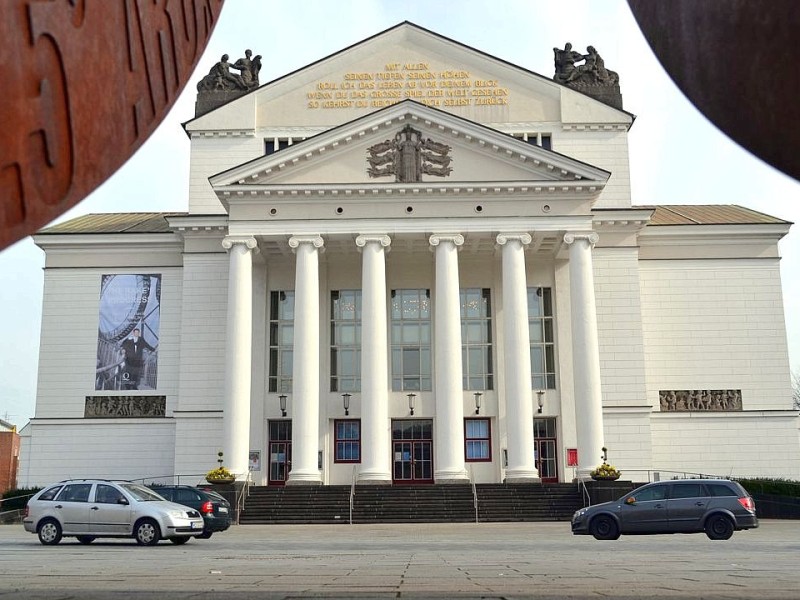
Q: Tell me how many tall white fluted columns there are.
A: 6